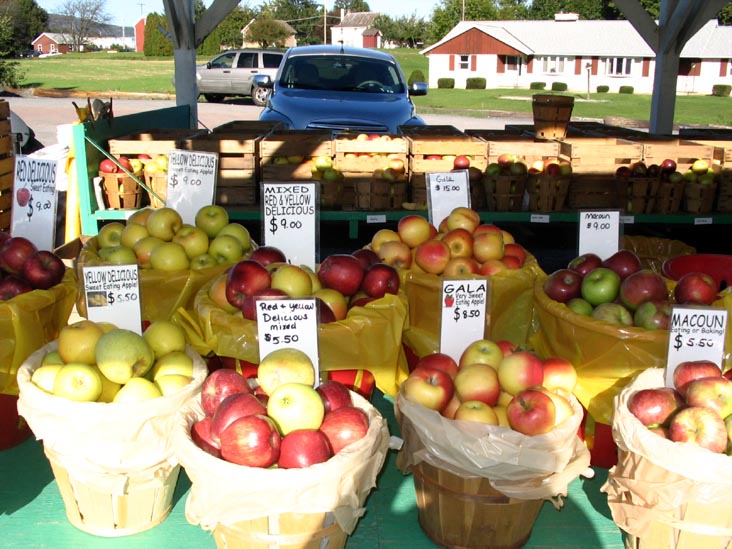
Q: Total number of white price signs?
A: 9